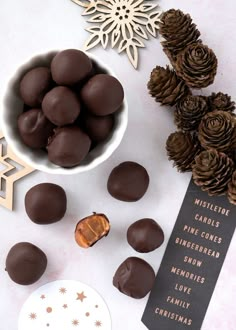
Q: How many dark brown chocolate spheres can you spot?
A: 12